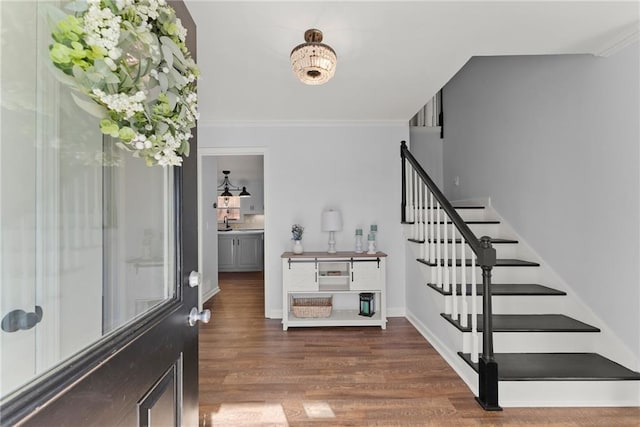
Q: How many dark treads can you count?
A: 7